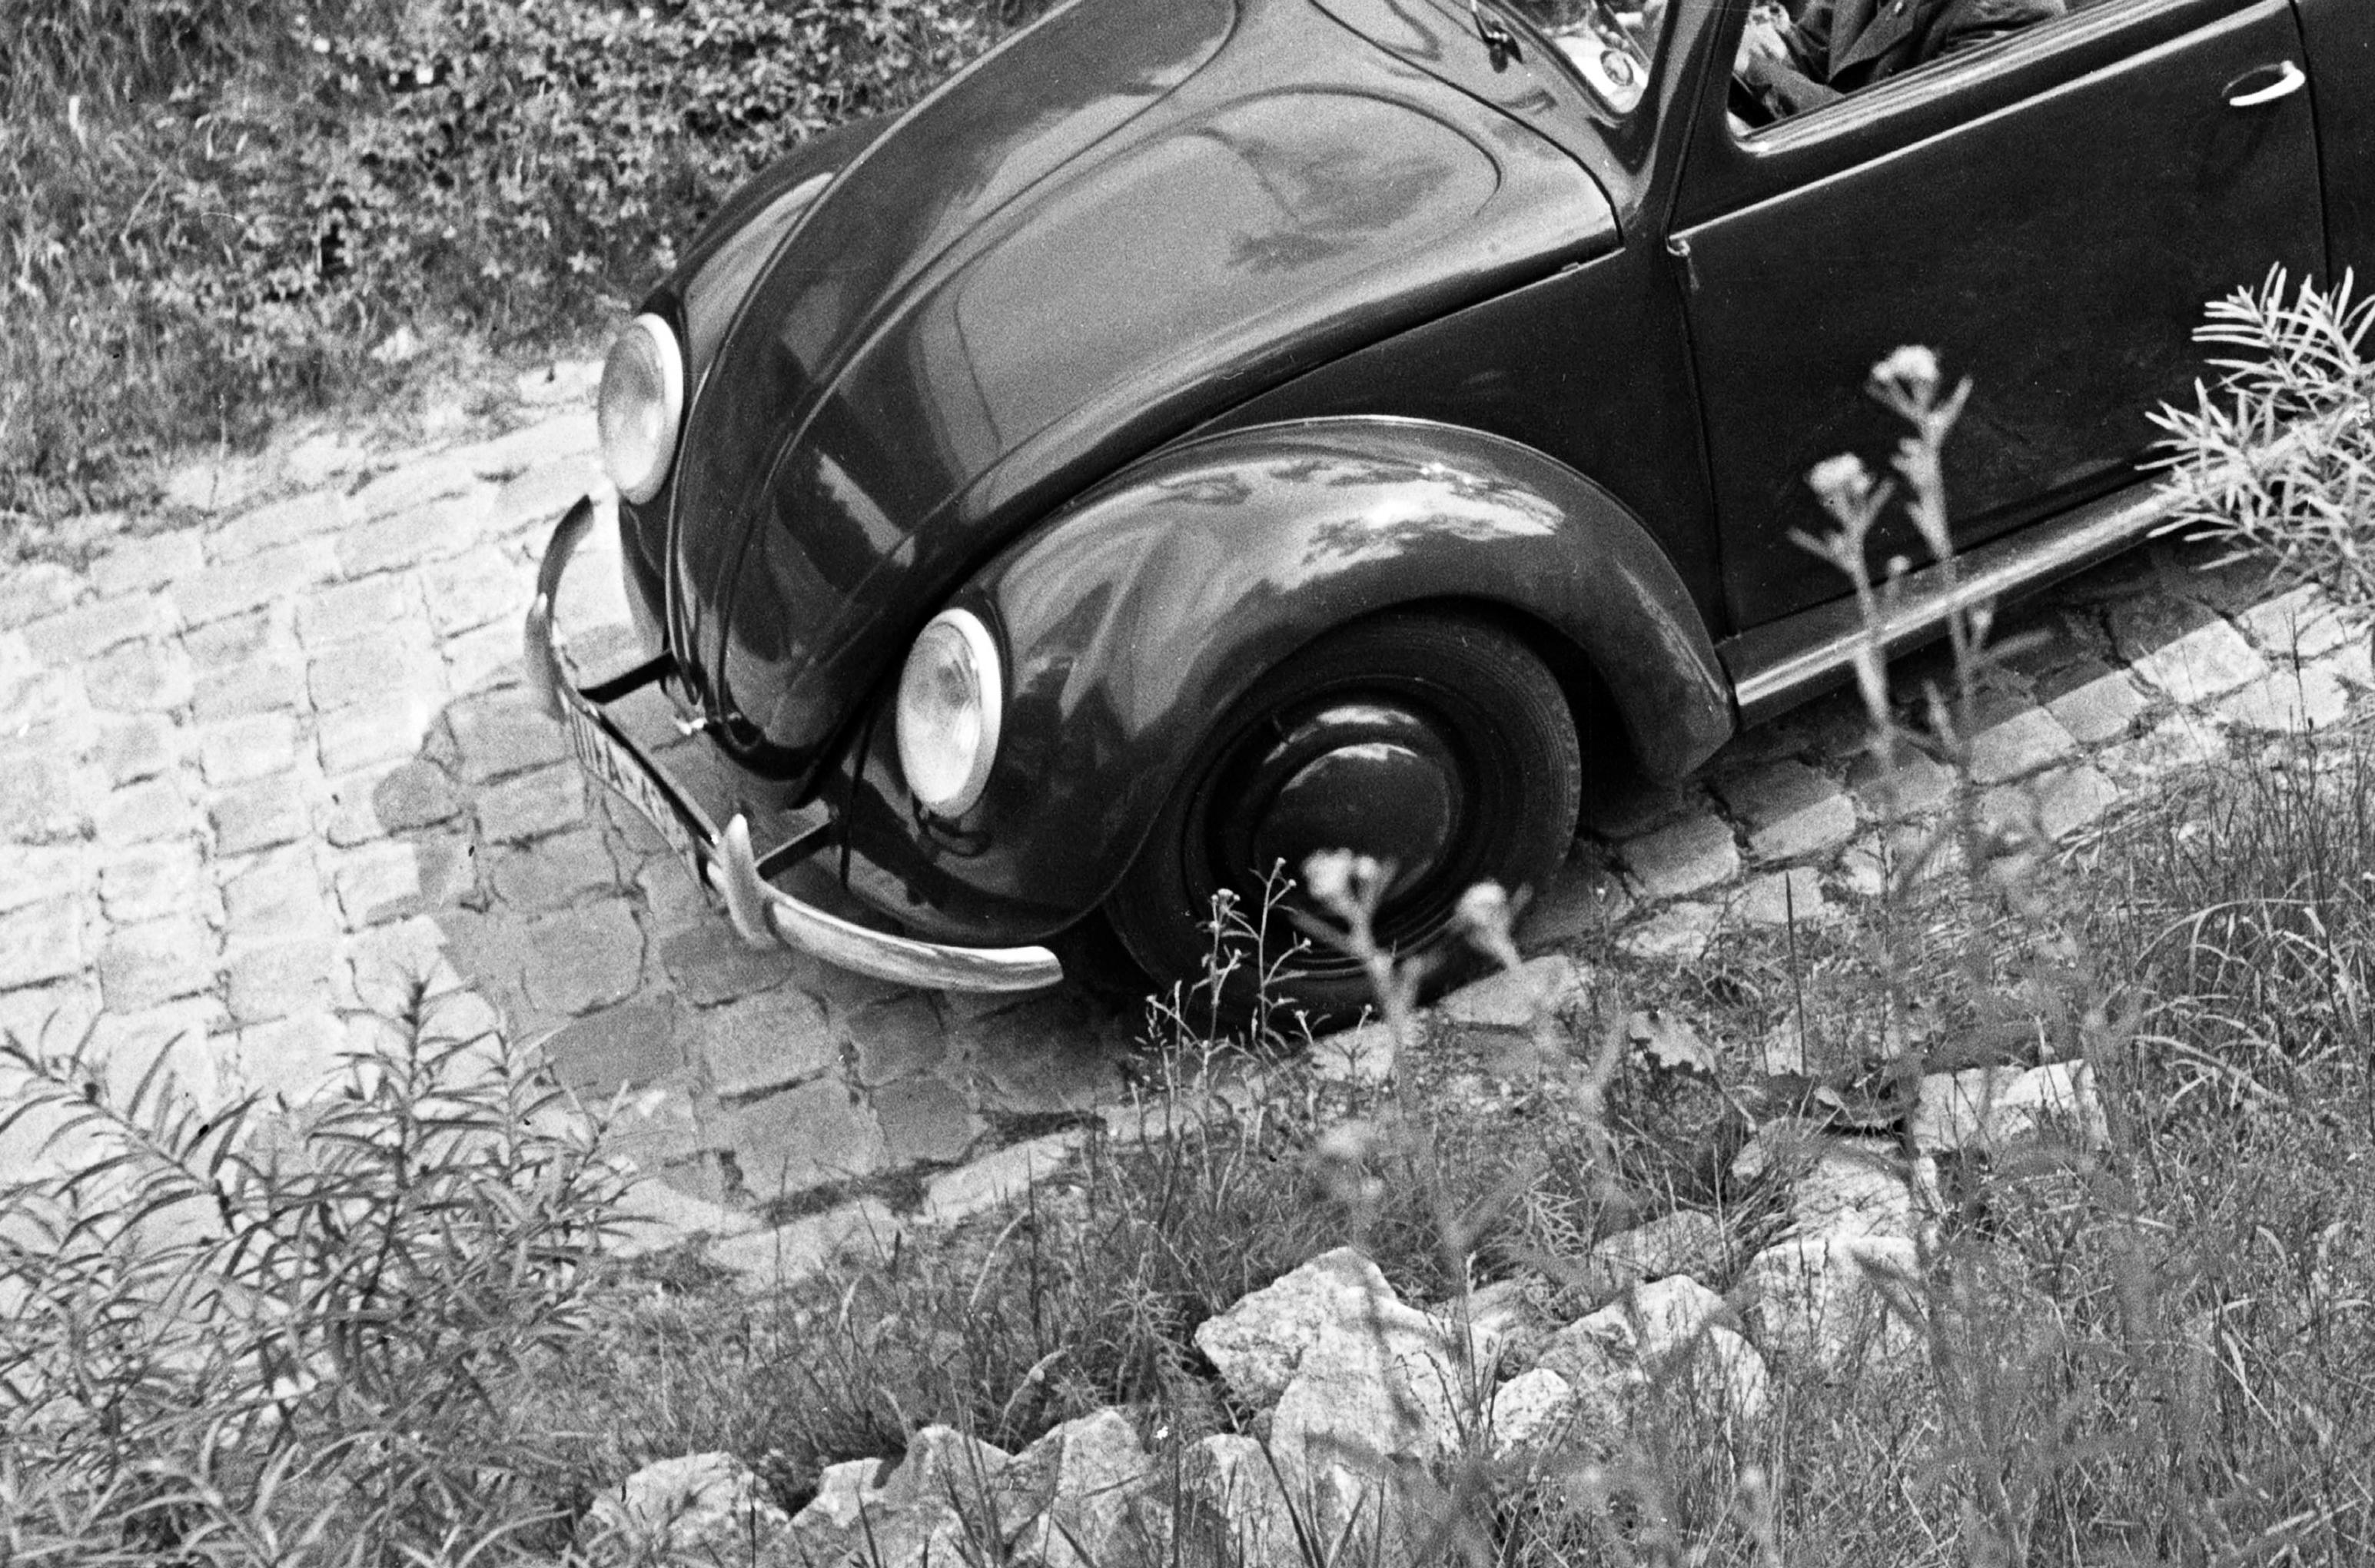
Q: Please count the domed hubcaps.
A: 1